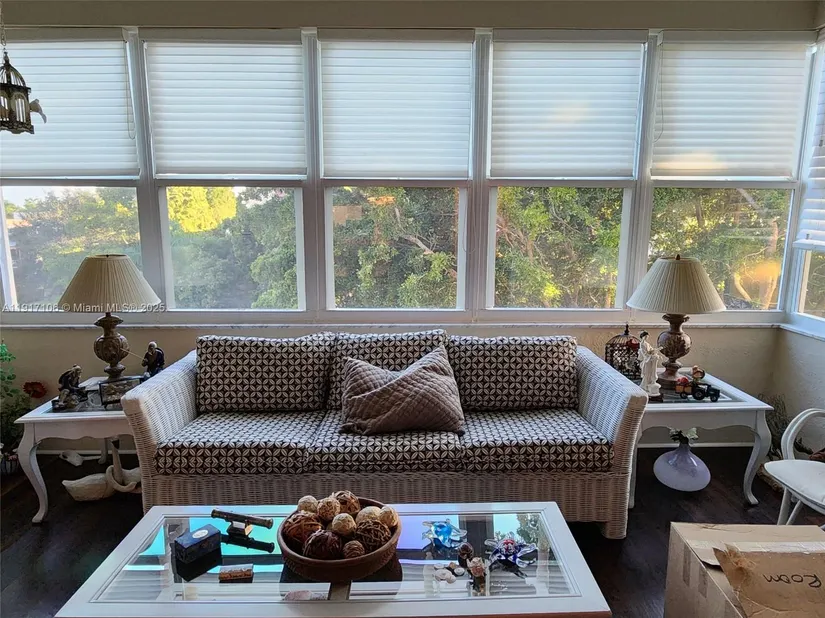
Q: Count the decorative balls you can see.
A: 10